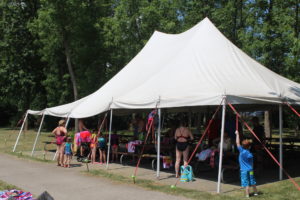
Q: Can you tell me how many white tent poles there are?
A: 7